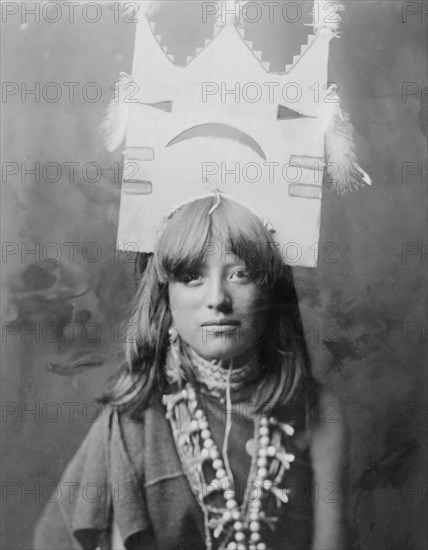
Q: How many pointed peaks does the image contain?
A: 3